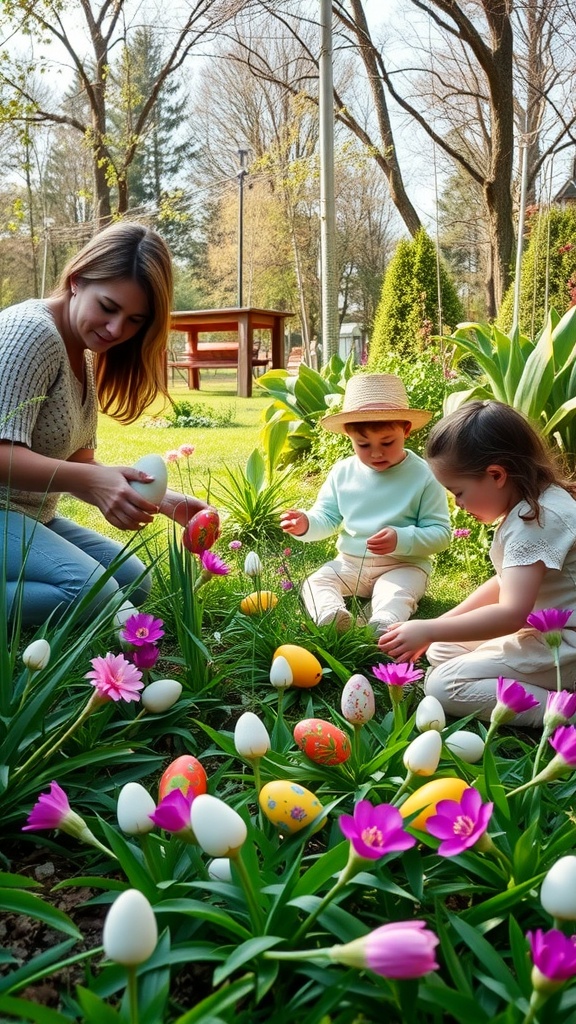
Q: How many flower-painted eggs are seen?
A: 5